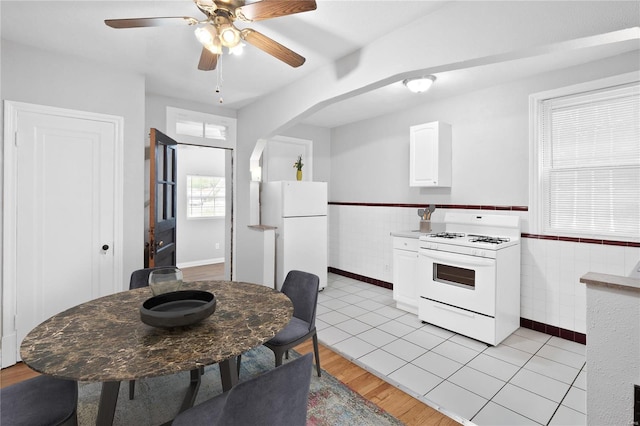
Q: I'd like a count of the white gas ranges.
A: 1